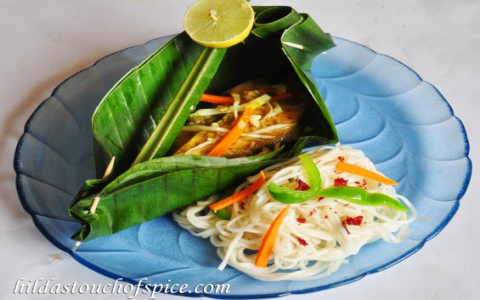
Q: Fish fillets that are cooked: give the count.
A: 1